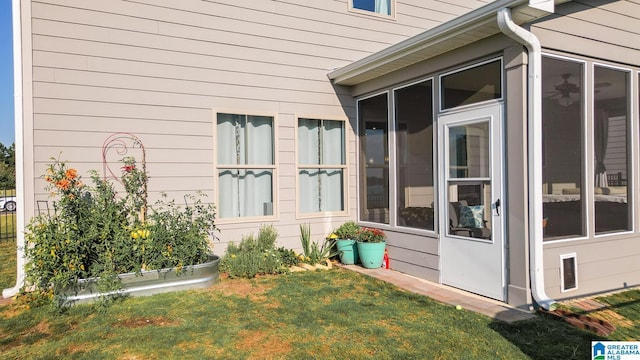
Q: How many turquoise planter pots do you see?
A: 2